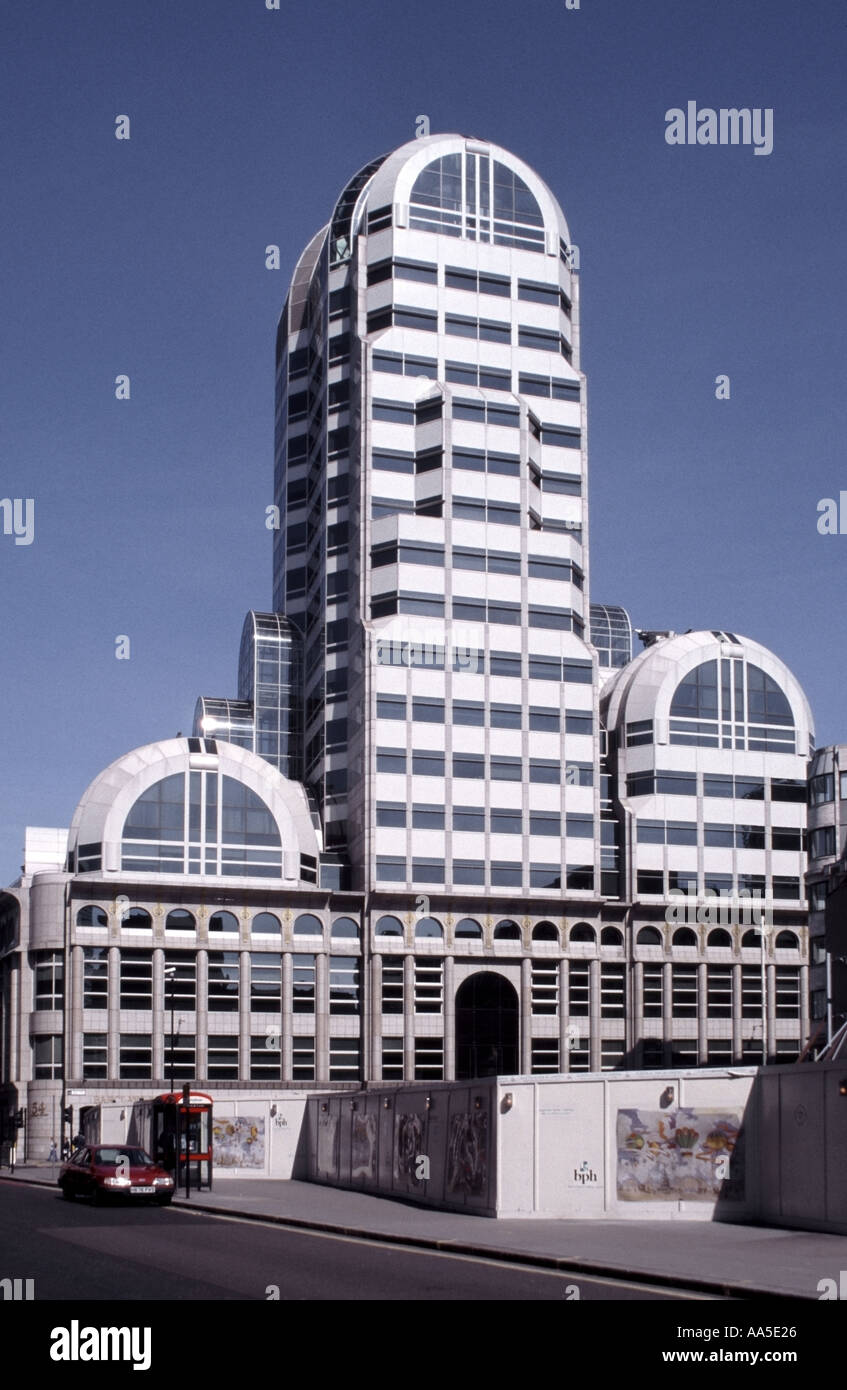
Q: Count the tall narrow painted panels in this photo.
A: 4